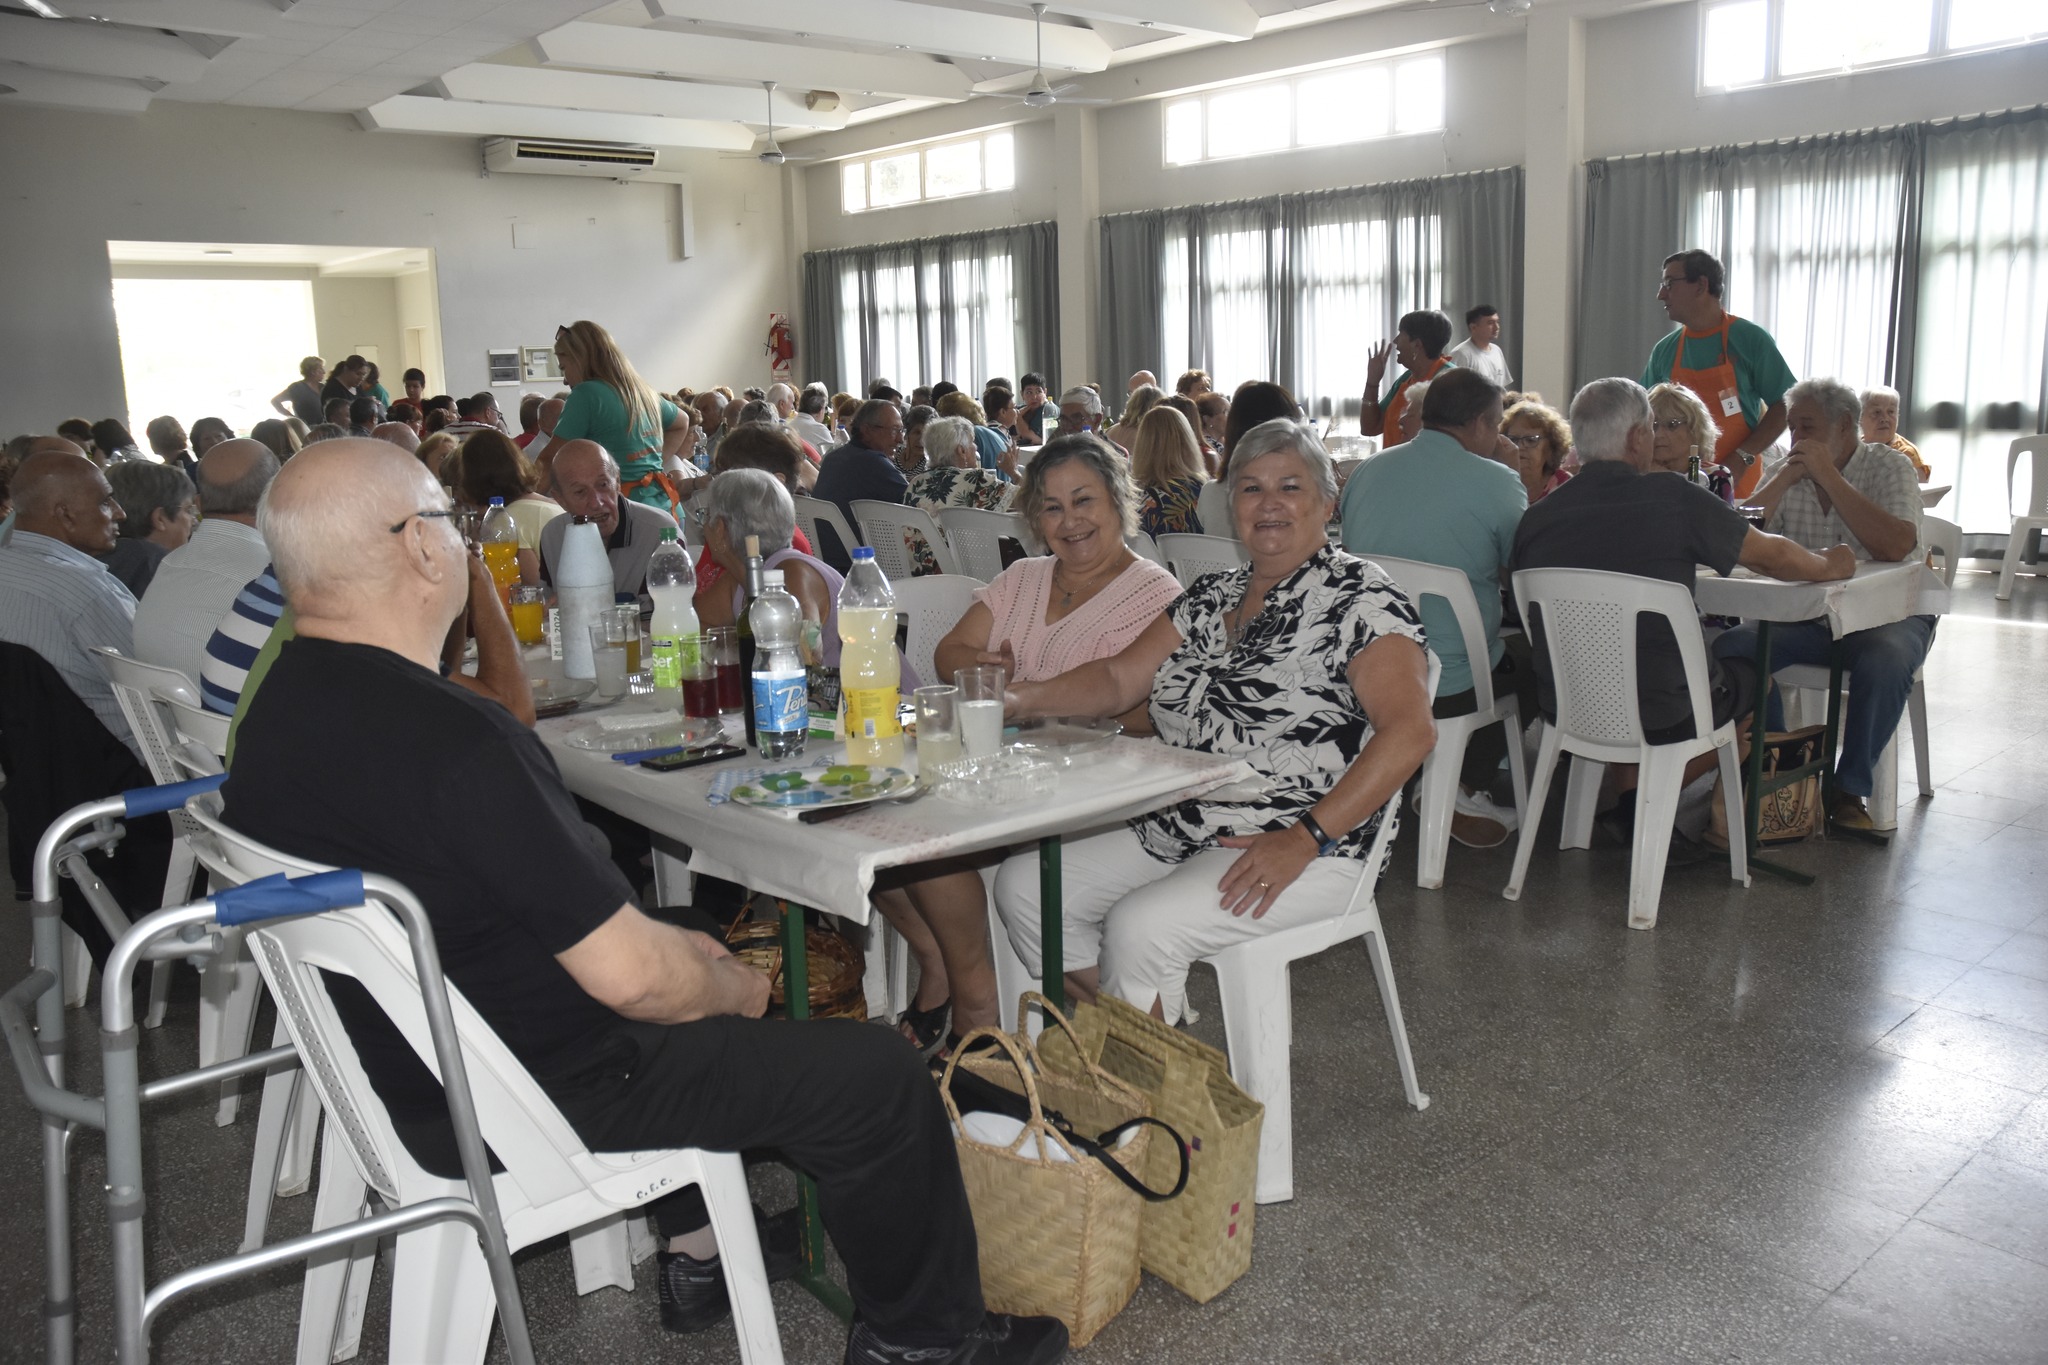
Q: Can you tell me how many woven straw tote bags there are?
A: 2